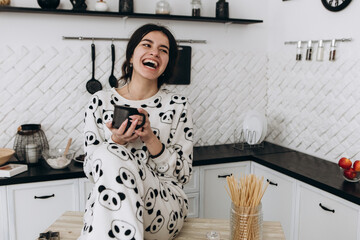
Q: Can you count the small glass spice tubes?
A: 4